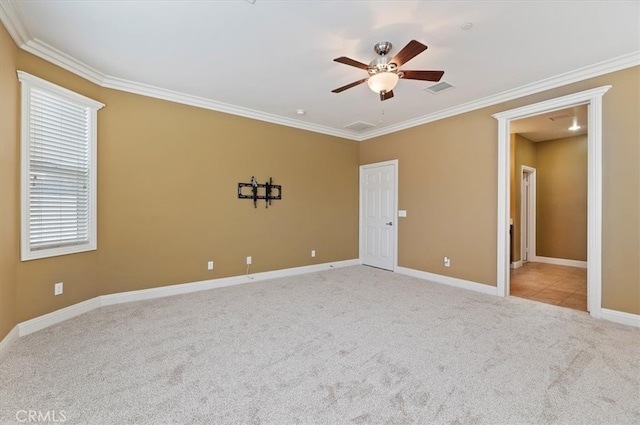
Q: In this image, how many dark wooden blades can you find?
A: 5